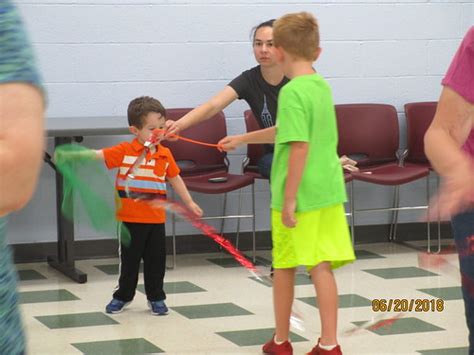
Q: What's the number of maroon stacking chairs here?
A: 4